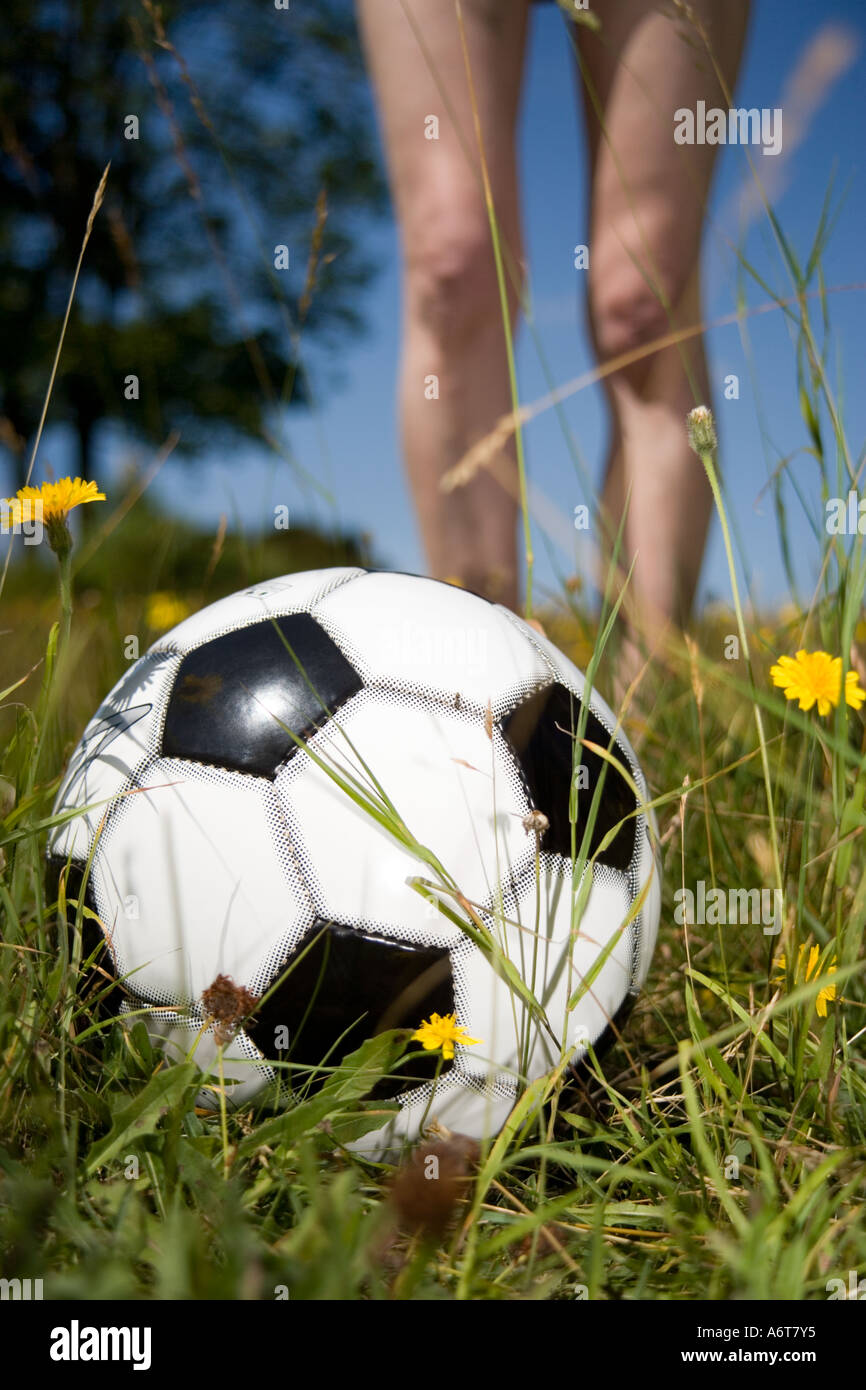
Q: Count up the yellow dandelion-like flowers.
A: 5